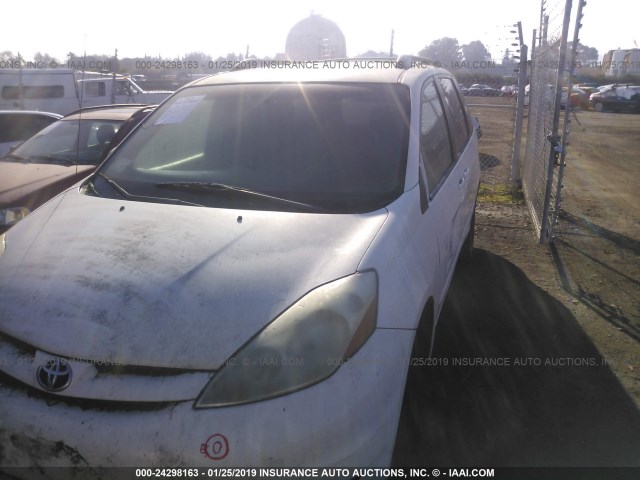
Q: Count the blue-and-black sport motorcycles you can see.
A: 0